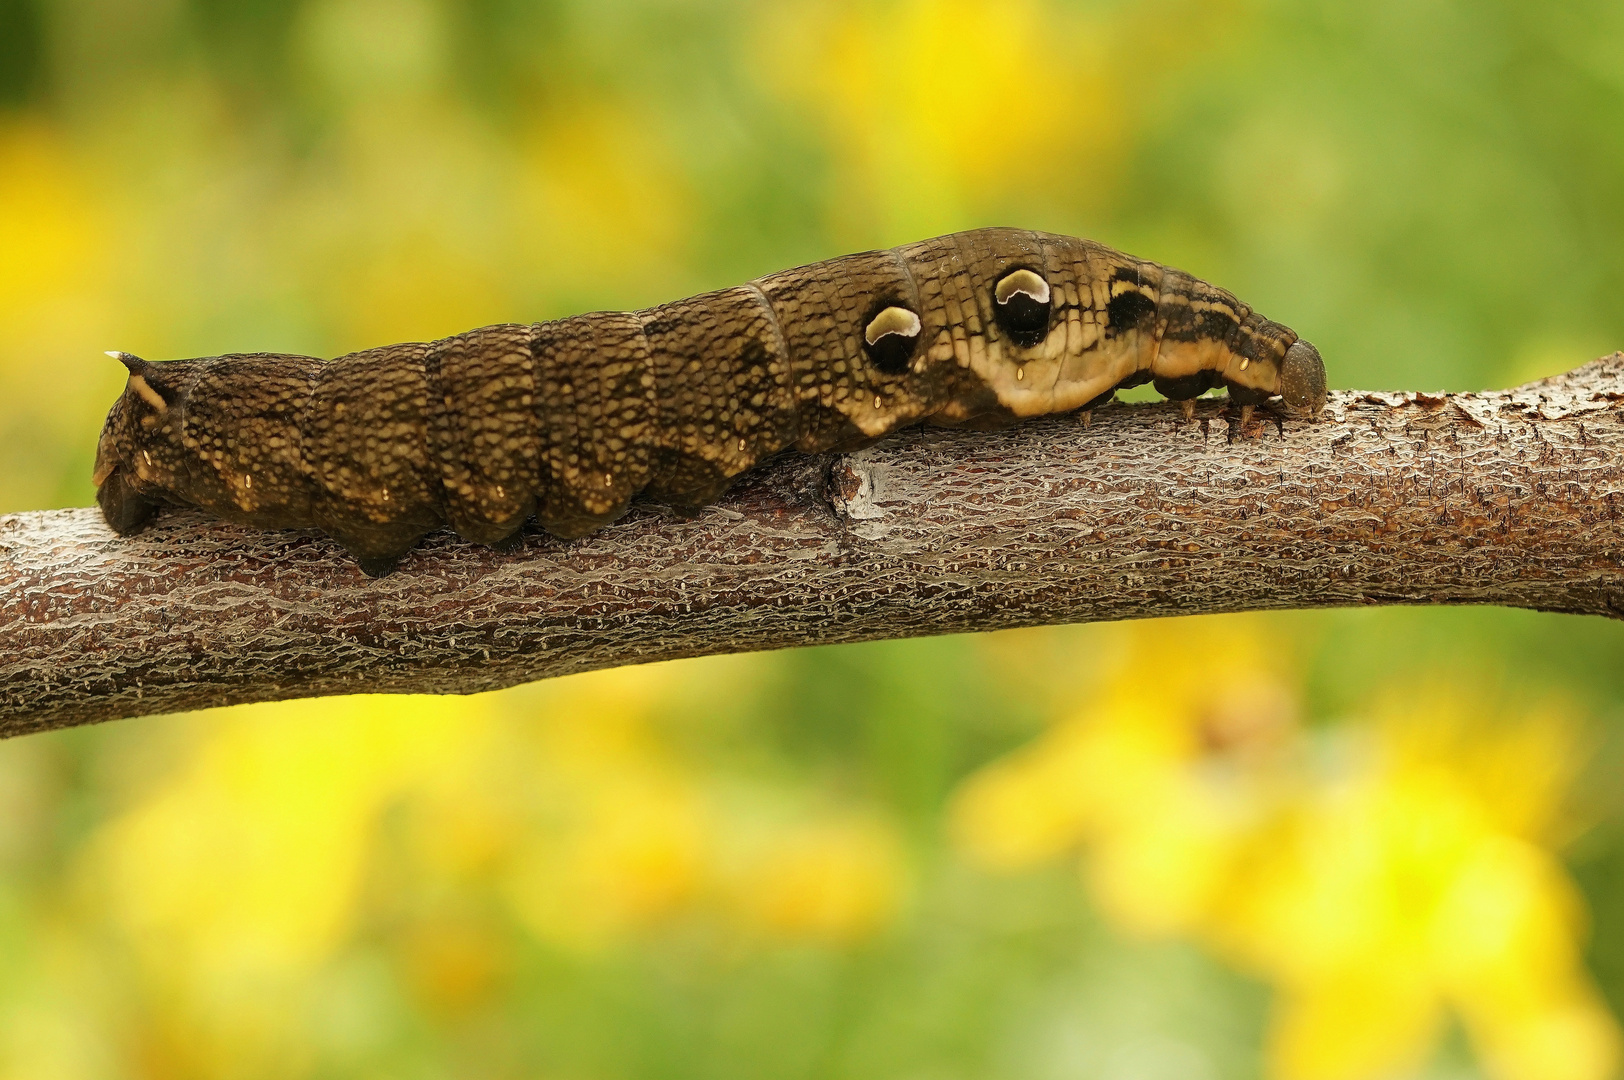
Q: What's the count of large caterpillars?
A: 1